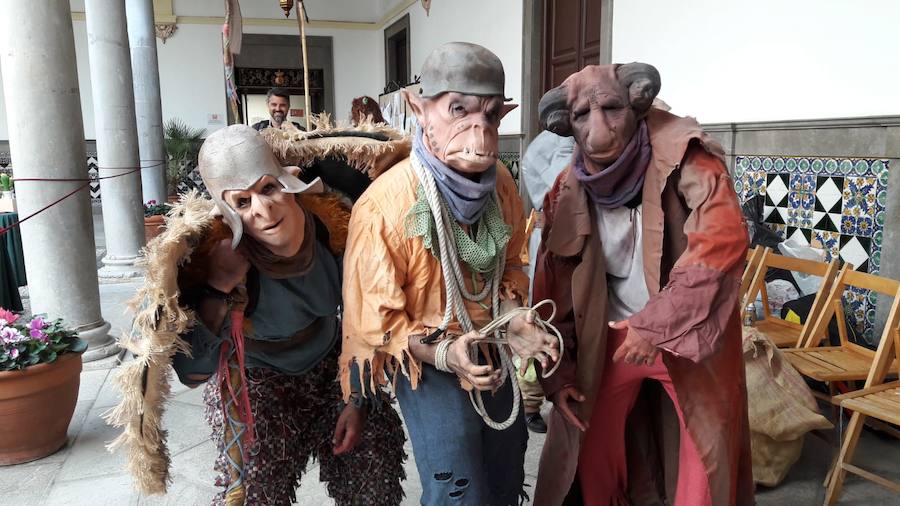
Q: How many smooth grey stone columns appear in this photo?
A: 3